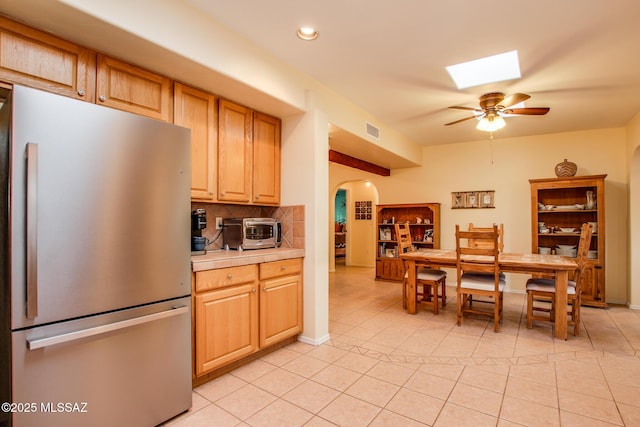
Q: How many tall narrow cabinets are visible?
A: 3